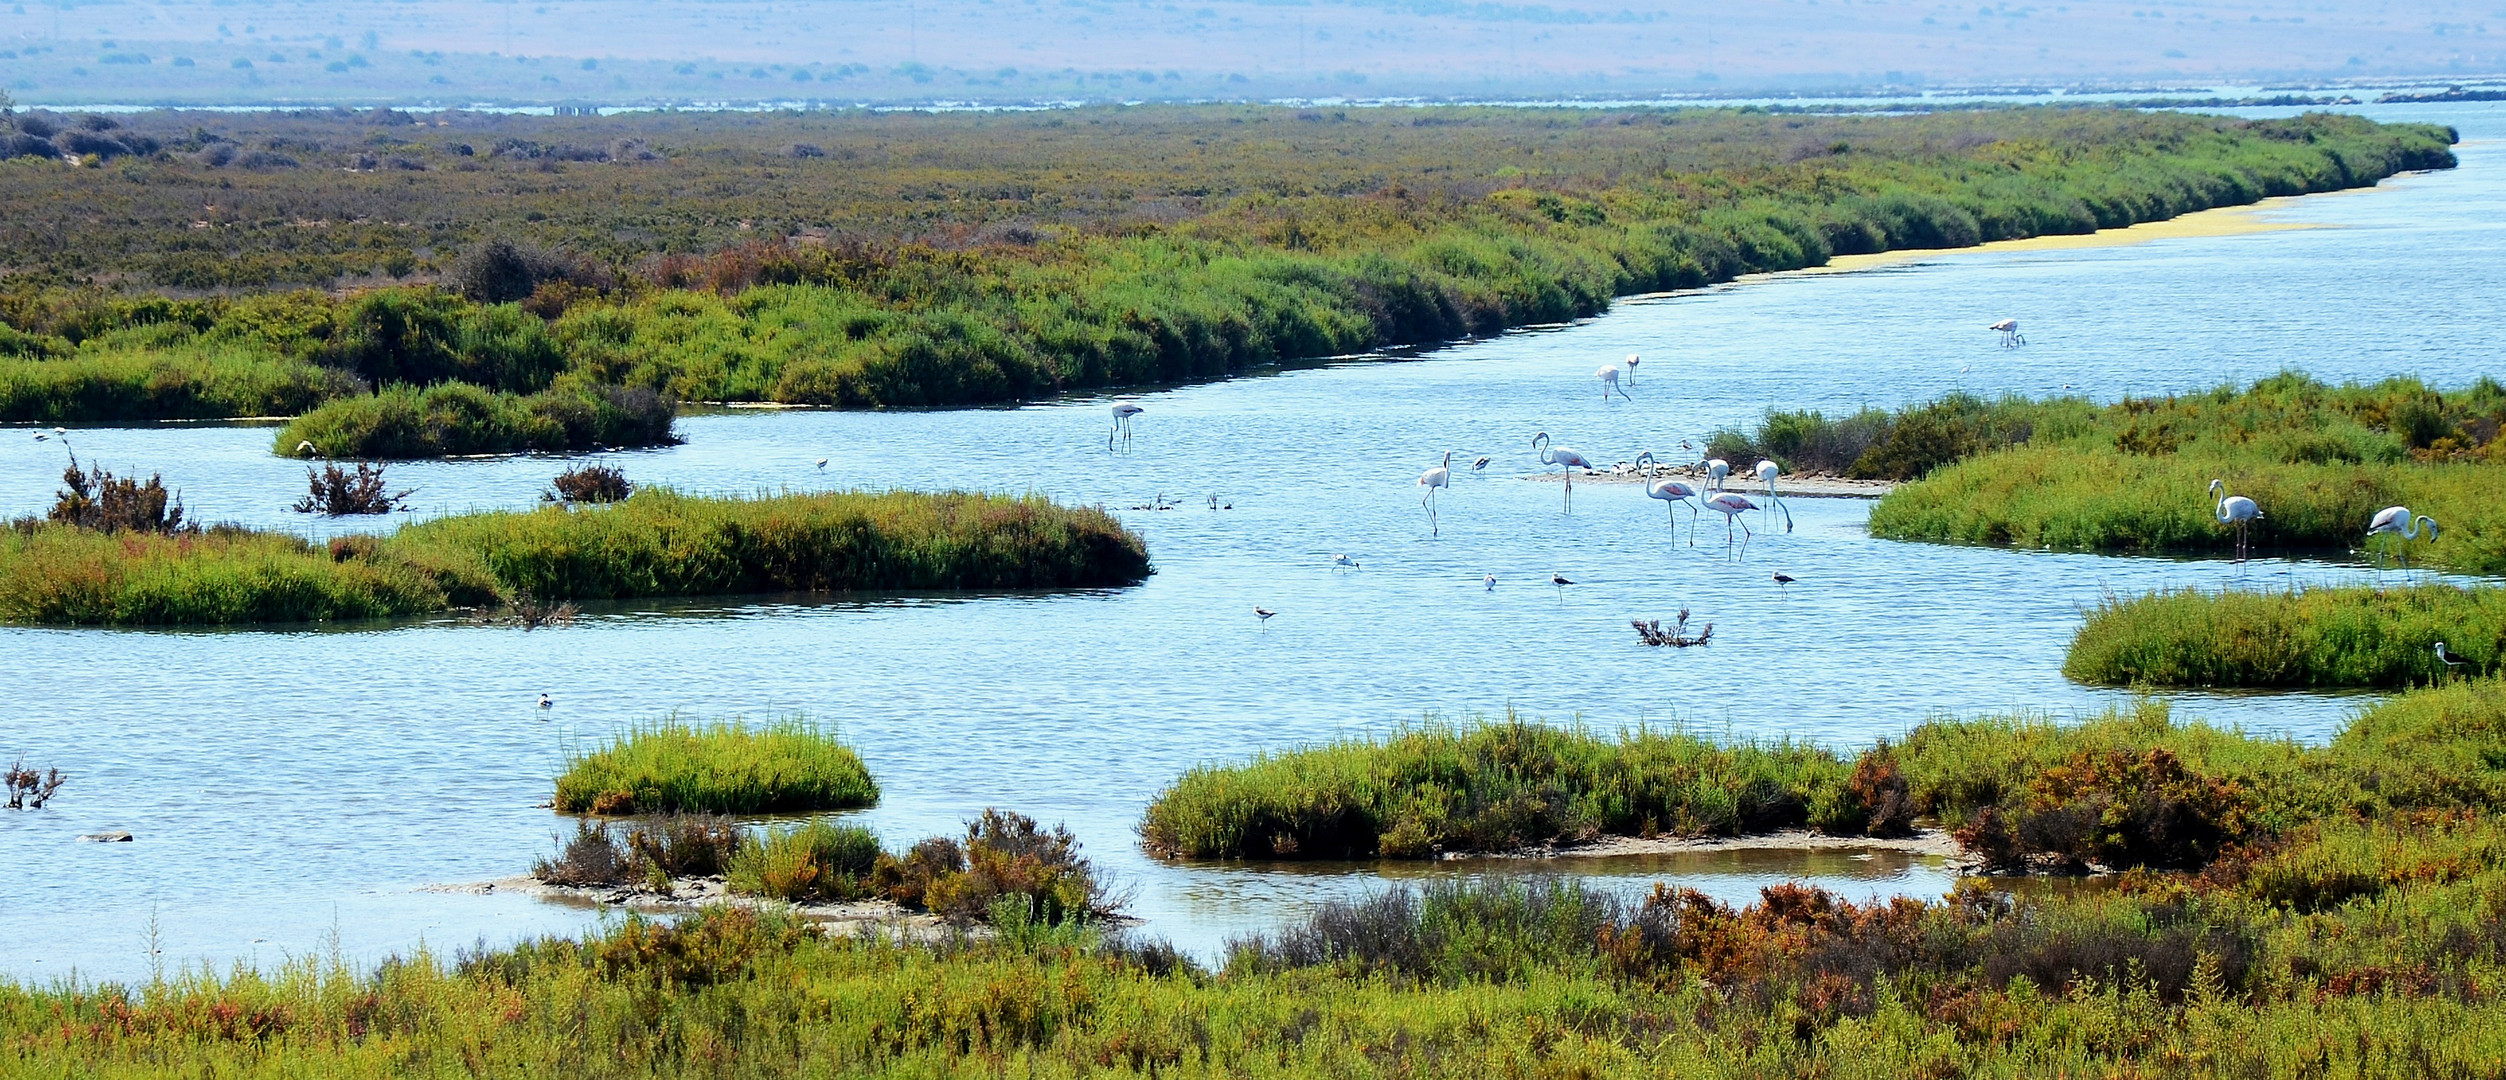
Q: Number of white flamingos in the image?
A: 12